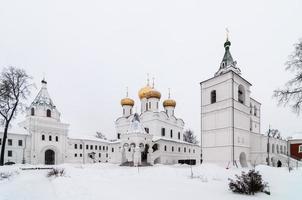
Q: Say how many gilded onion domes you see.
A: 4